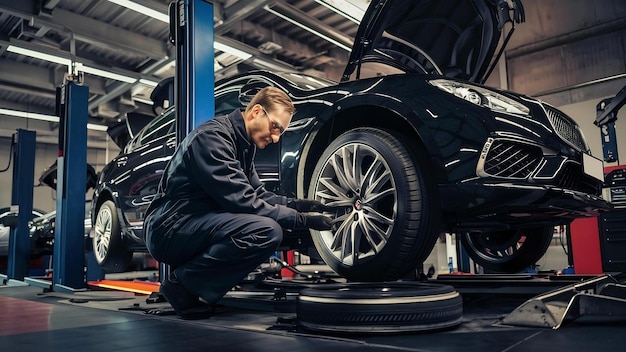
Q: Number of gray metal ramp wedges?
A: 1